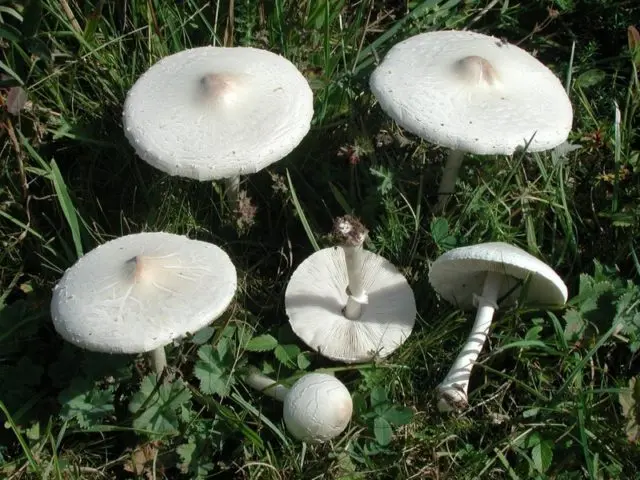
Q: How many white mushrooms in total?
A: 6